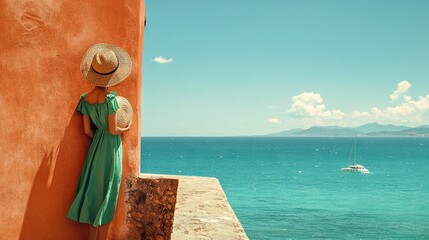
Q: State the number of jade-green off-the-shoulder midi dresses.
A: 1